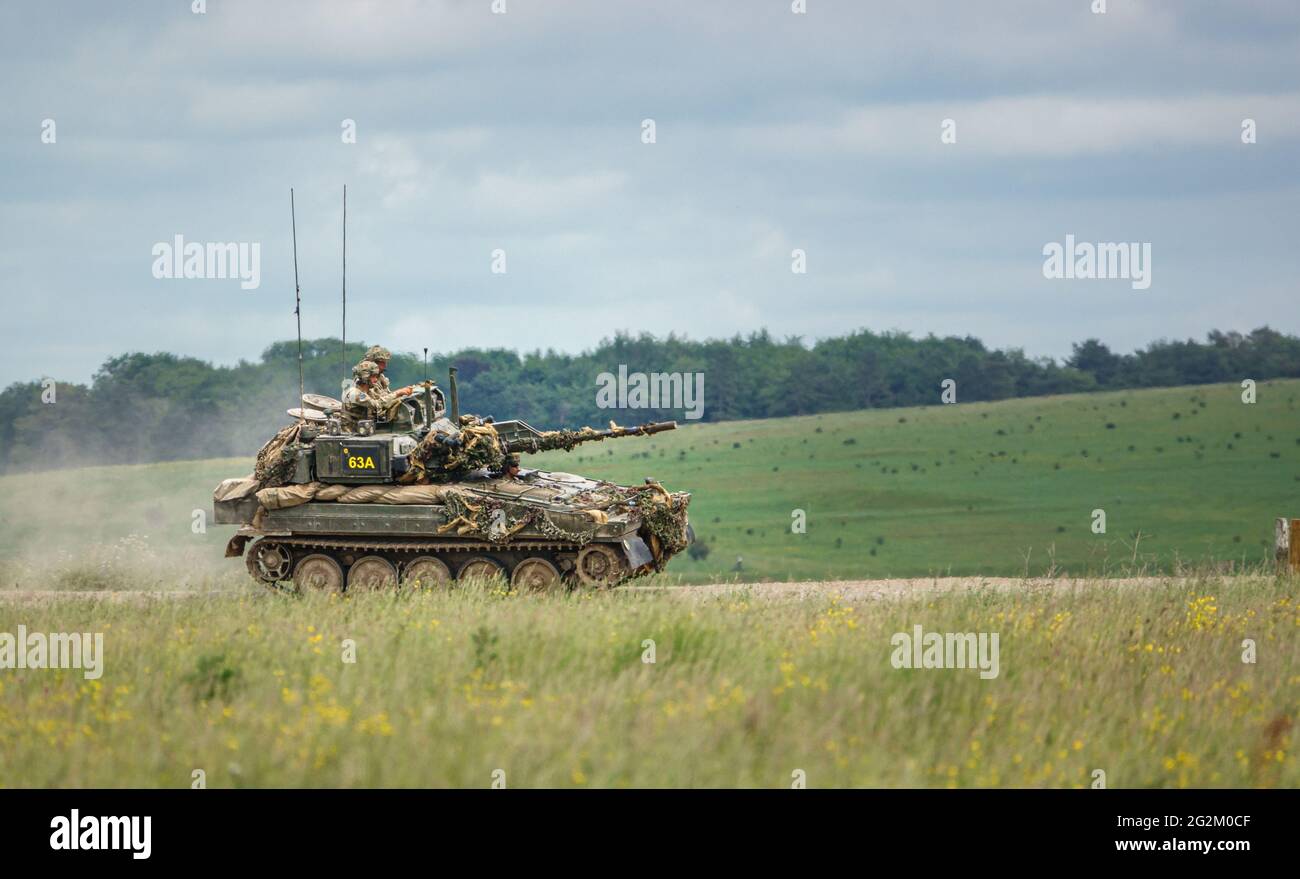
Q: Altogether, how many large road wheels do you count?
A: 5